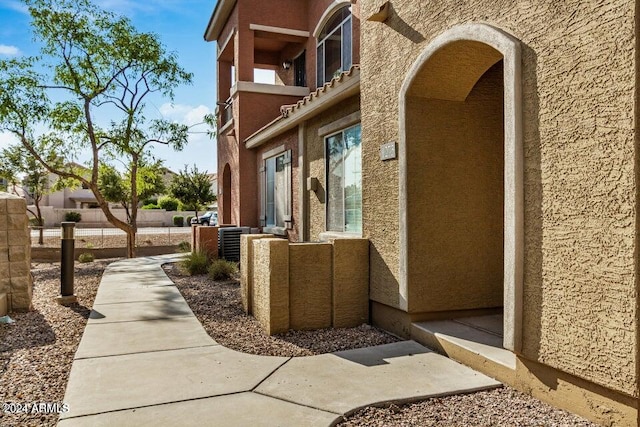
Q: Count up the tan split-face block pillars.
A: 1